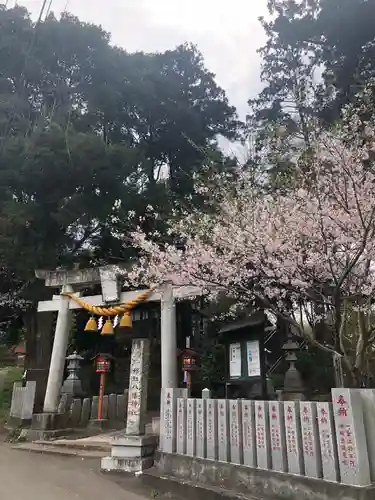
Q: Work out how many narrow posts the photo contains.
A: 12